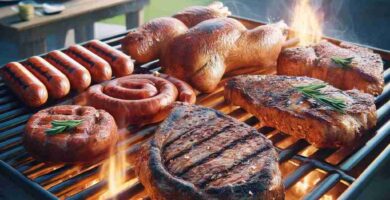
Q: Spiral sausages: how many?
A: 2